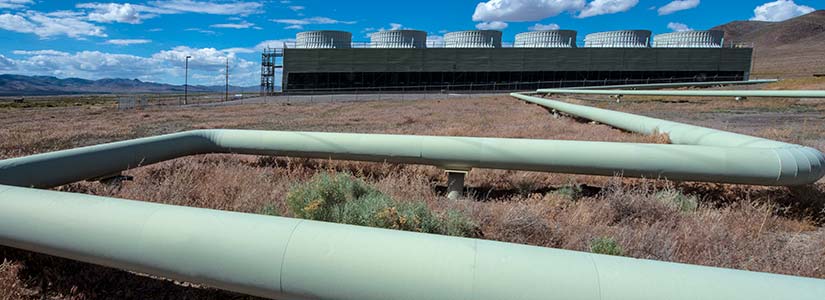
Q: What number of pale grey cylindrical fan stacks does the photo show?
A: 6